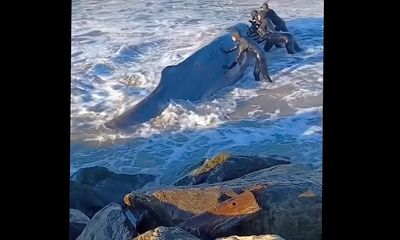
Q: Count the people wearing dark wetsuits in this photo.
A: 4